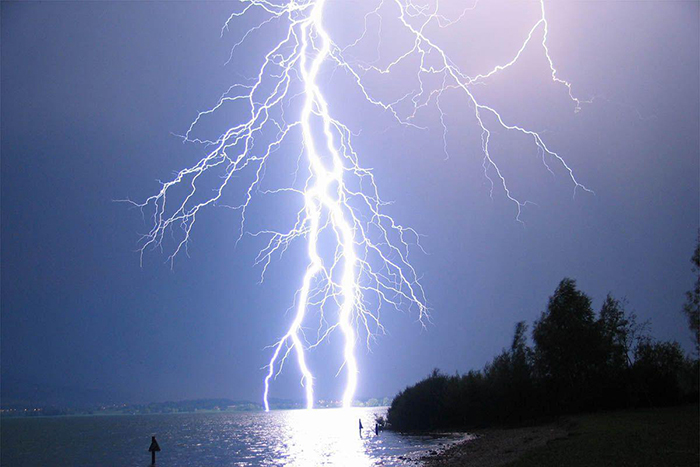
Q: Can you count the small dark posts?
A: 3